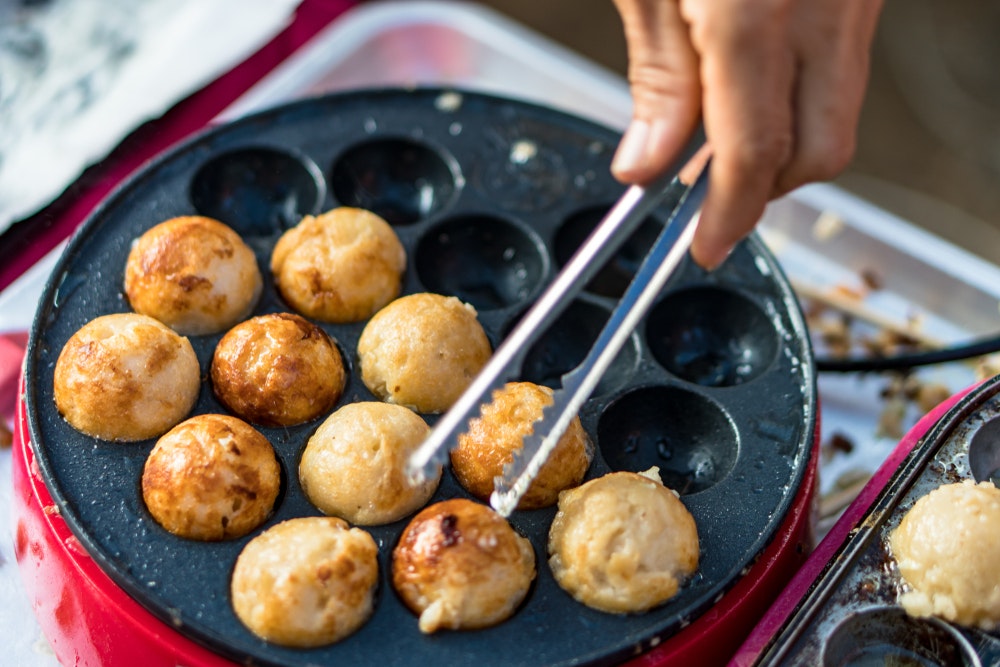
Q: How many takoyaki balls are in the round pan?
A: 11